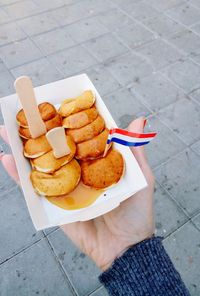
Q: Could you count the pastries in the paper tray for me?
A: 10